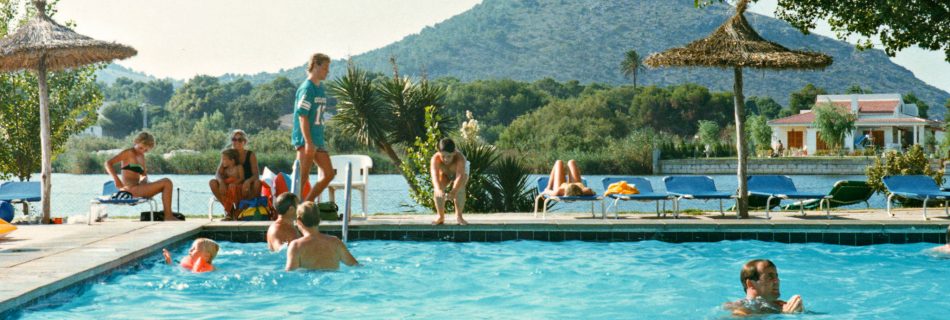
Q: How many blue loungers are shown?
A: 7